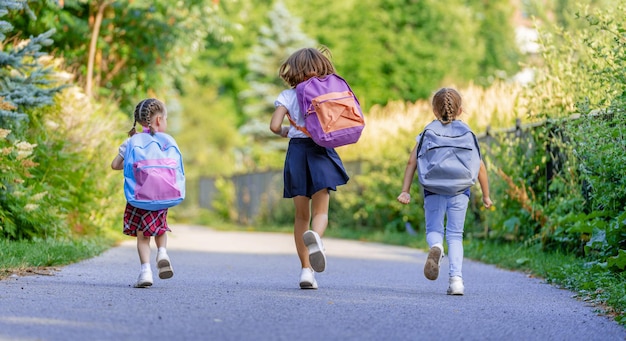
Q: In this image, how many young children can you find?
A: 3